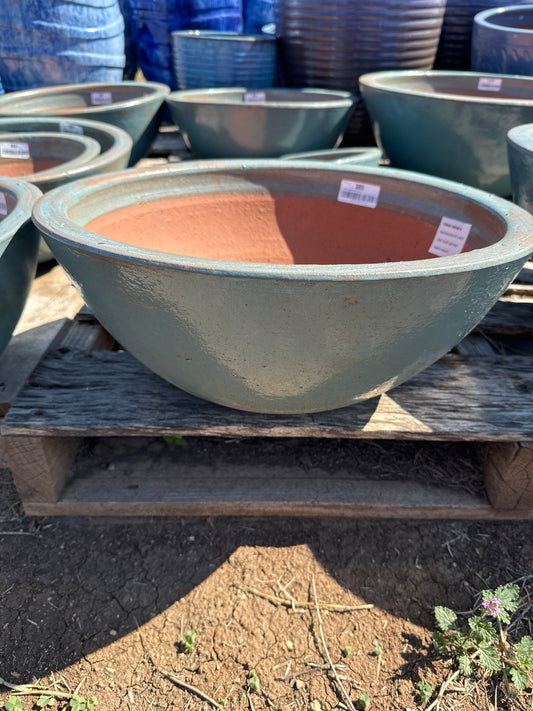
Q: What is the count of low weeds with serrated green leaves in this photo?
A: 1